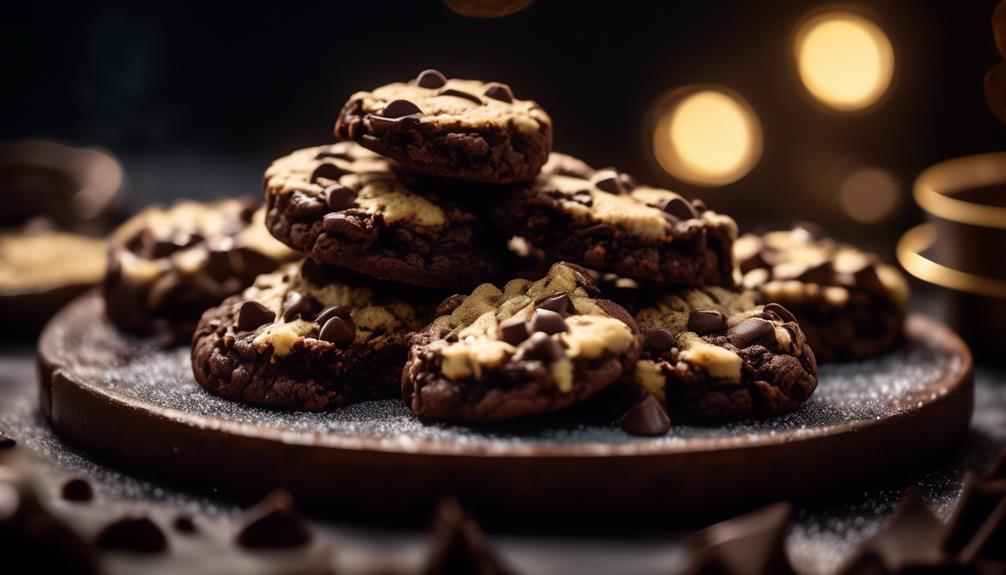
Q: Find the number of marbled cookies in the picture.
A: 8